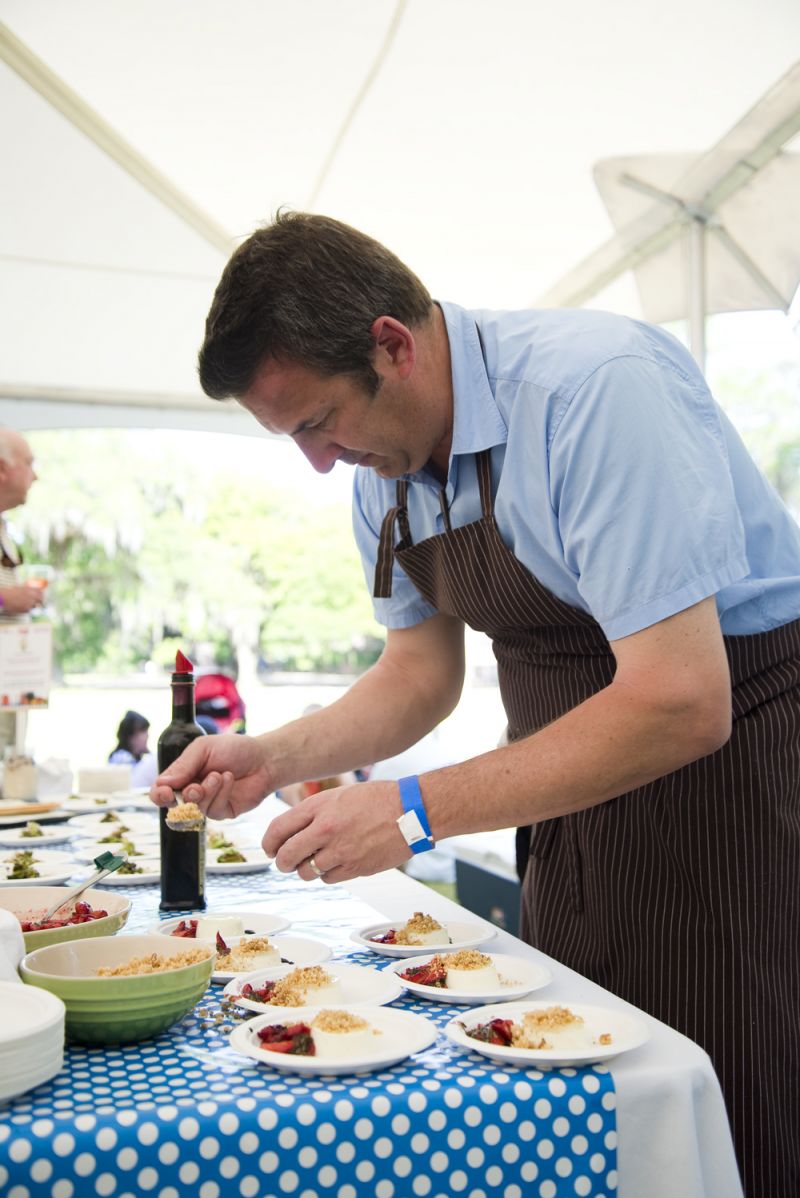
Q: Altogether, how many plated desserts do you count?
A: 7